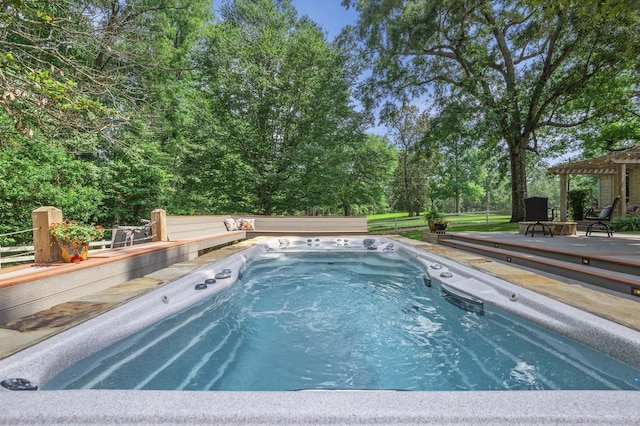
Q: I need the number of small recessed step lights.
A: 5